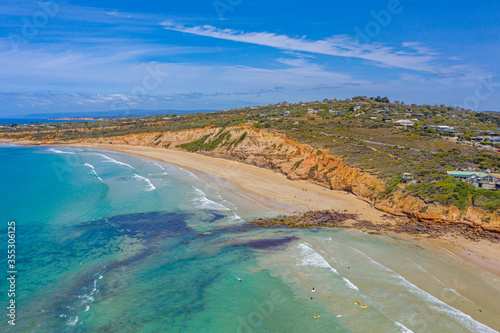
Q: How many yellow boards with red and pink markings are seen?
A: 3